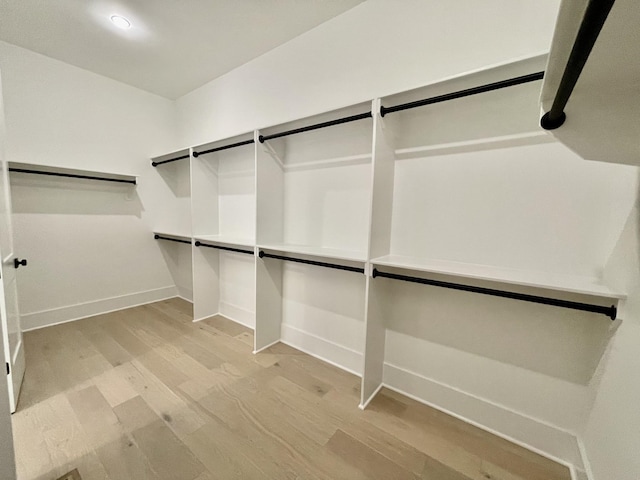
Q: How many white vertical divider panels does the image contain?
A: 3